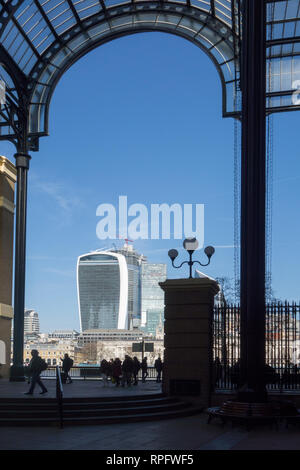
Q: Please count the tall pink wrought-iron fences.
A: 0